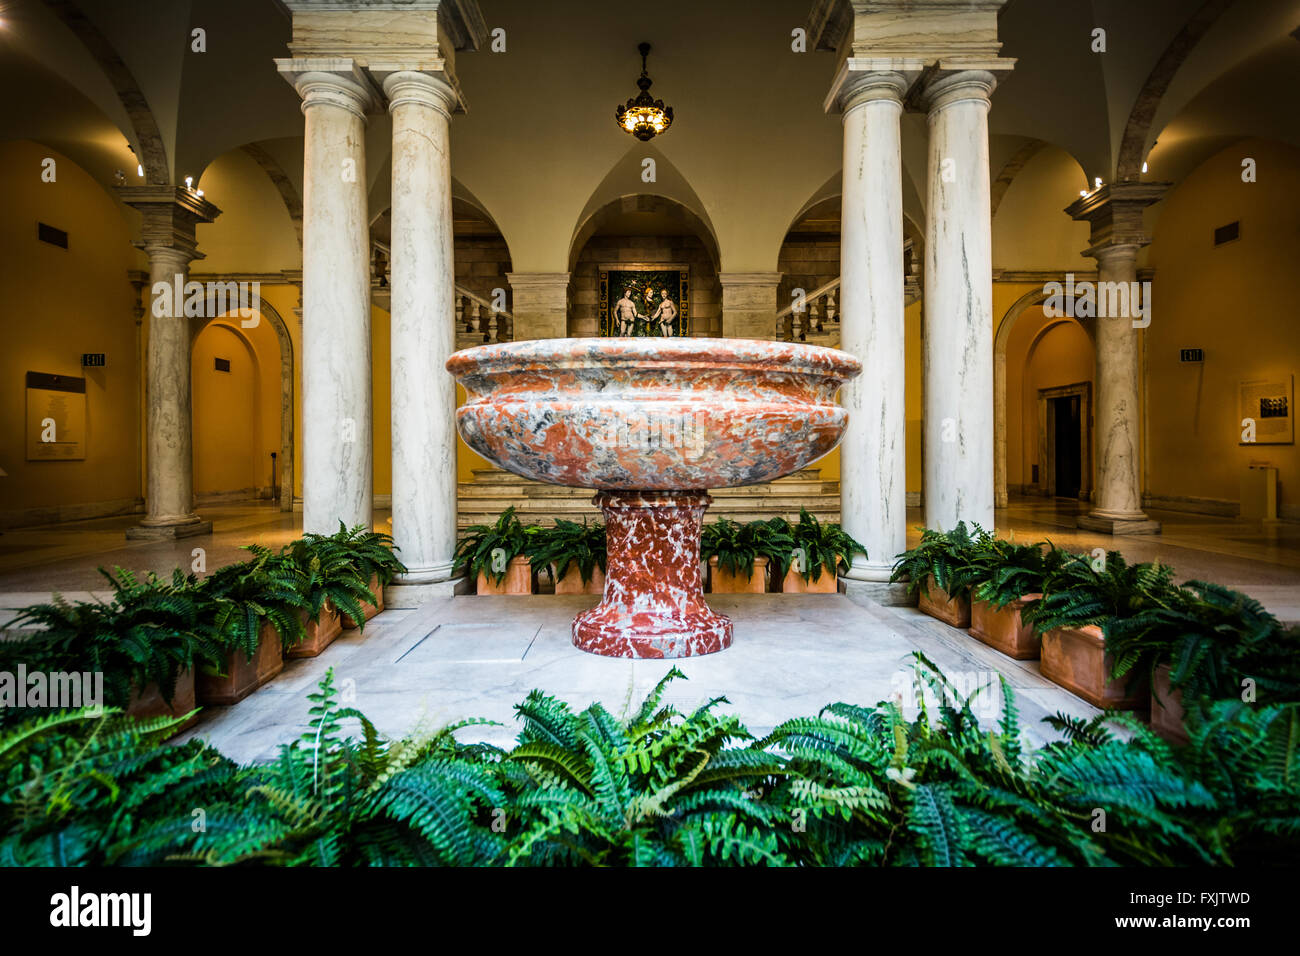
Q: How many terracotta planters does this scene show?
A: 12